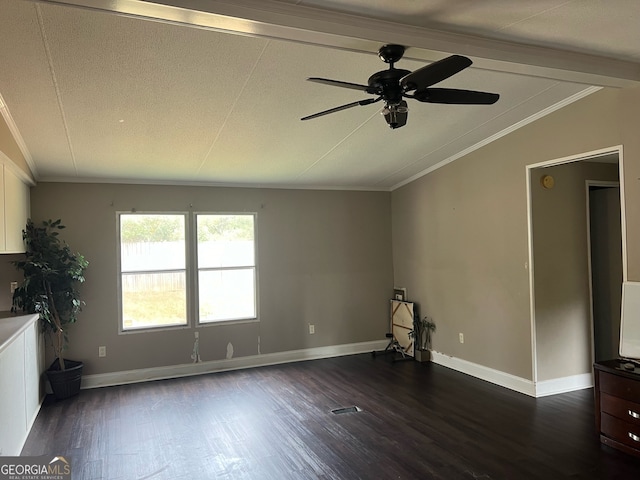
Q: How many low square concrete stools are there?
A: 0